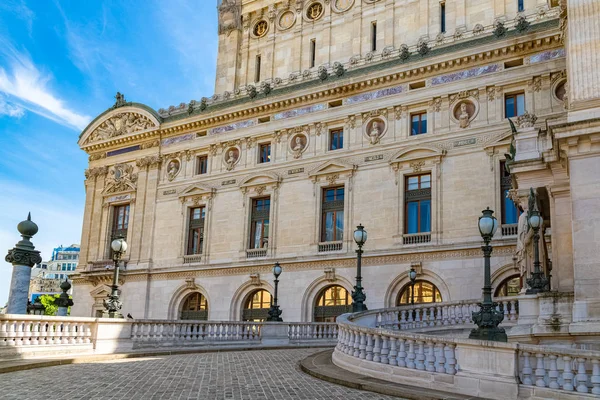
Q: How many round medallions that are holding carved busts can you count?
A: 6